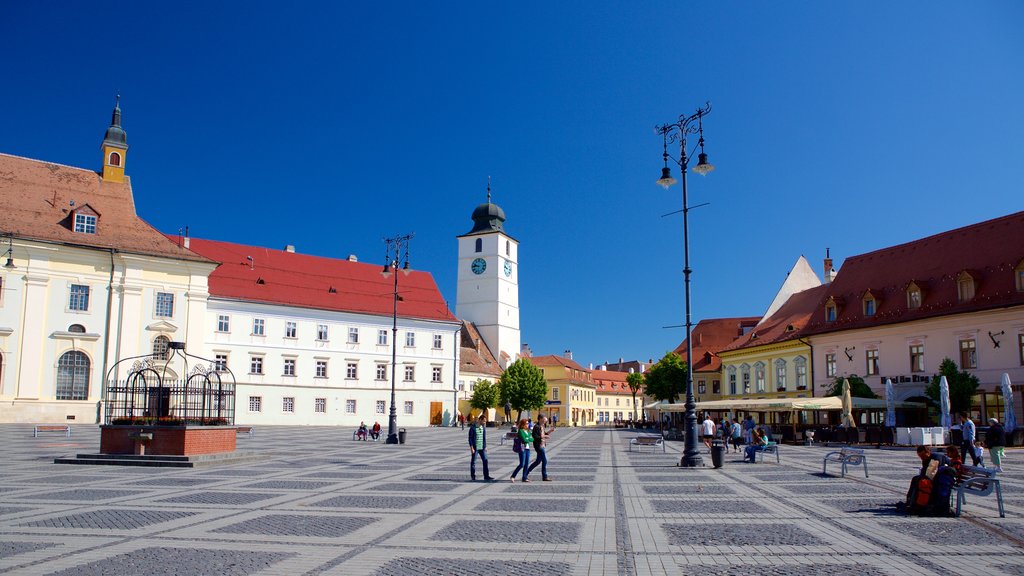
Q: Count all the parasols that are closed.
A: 4